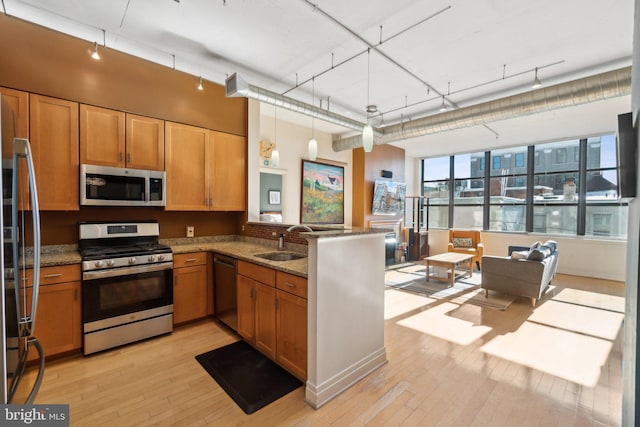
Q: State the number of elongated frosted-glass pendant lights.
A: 3